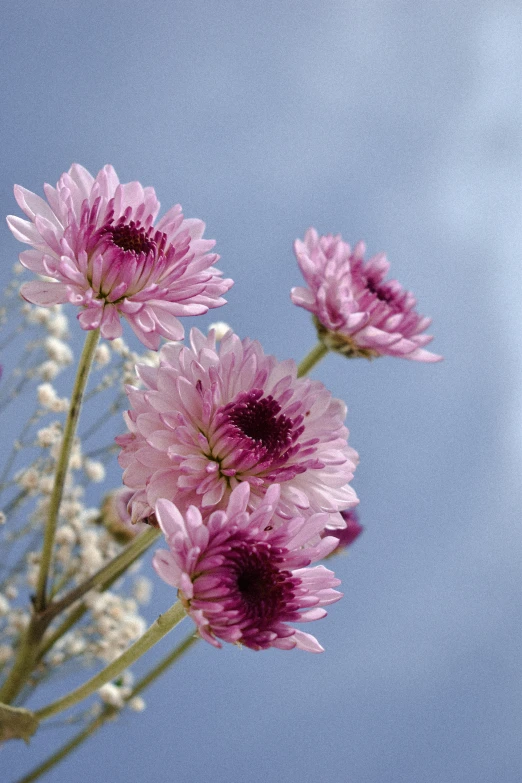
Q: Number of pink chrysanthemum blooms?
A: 4